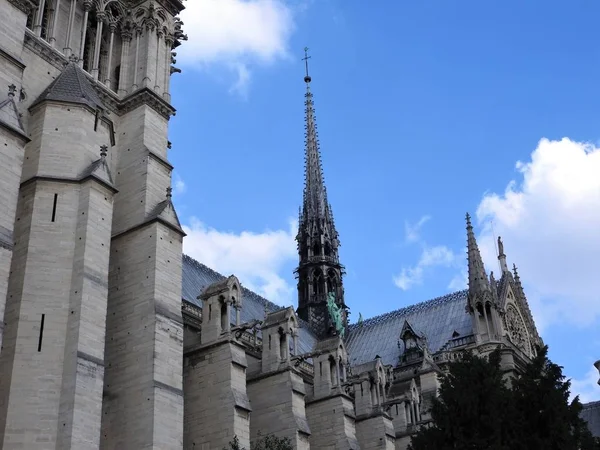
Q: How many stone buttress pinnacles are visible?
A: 5